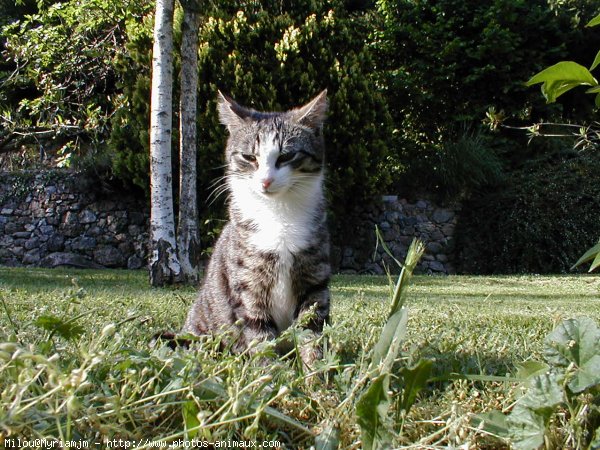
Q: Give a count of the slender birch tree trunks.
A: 2